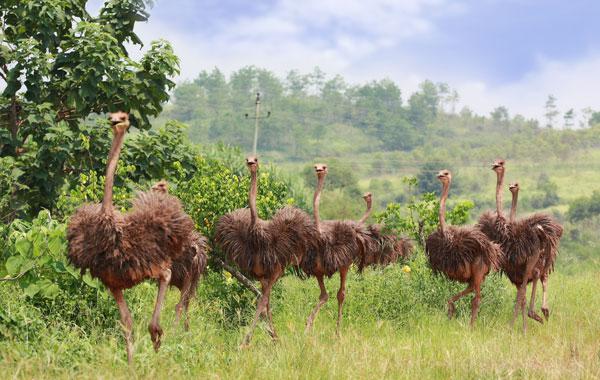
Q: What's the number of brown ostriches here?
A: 8